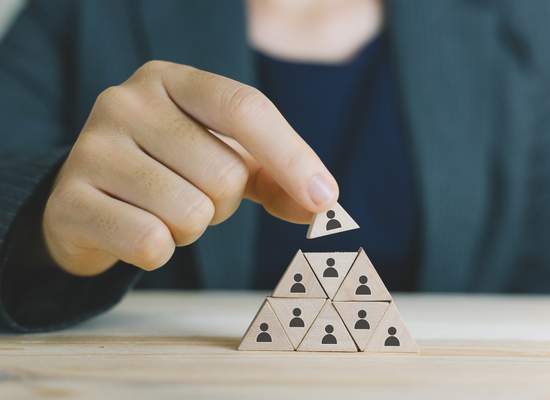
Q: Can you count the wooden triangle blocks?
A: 9